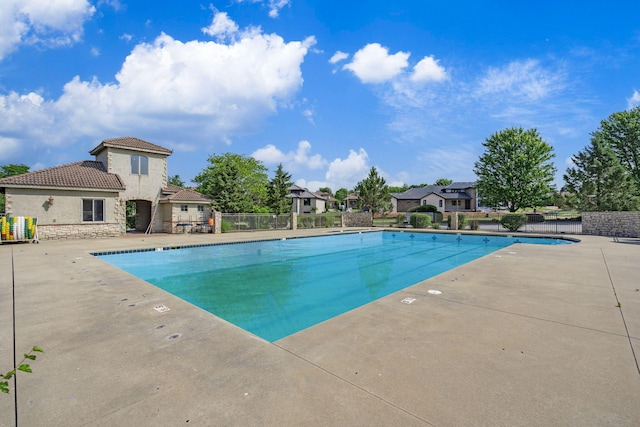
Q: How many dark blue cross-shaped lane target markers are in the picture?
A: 6